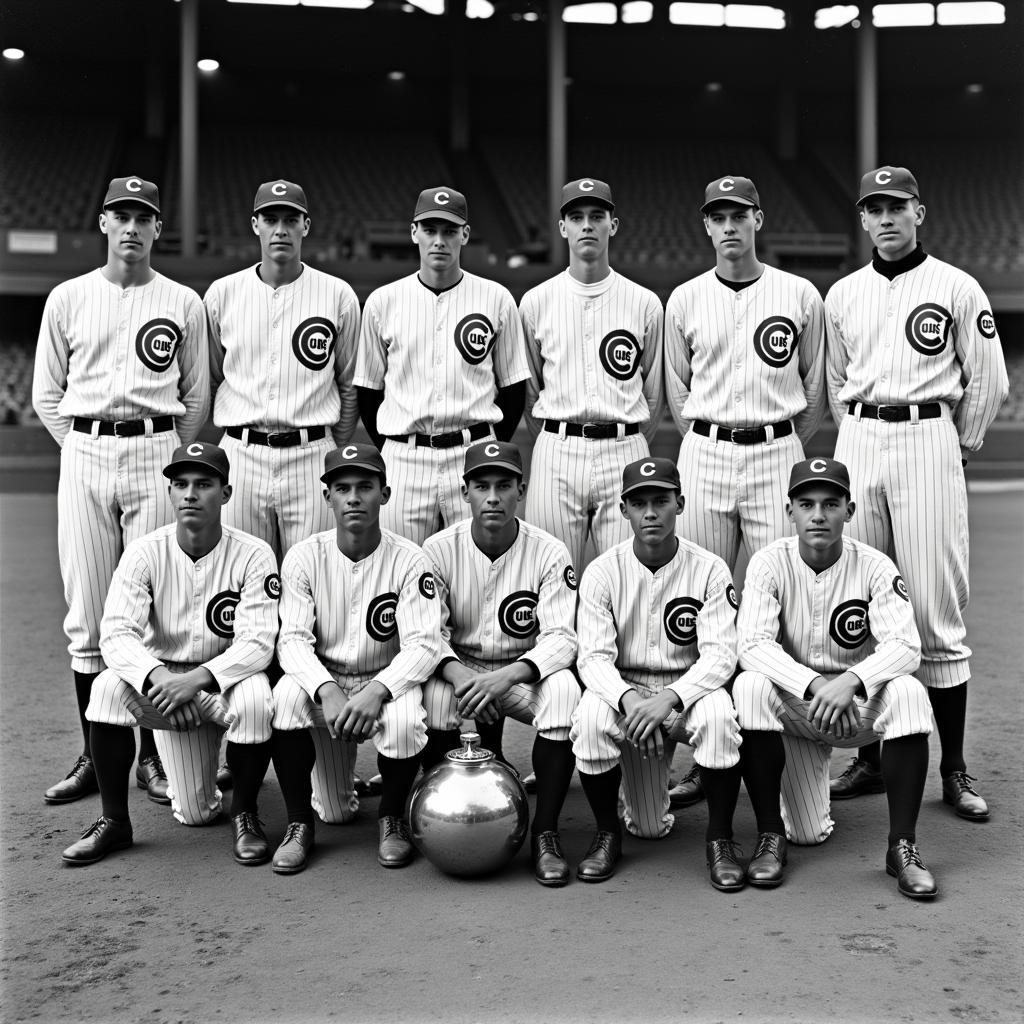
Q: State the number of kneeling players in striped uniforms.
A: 5